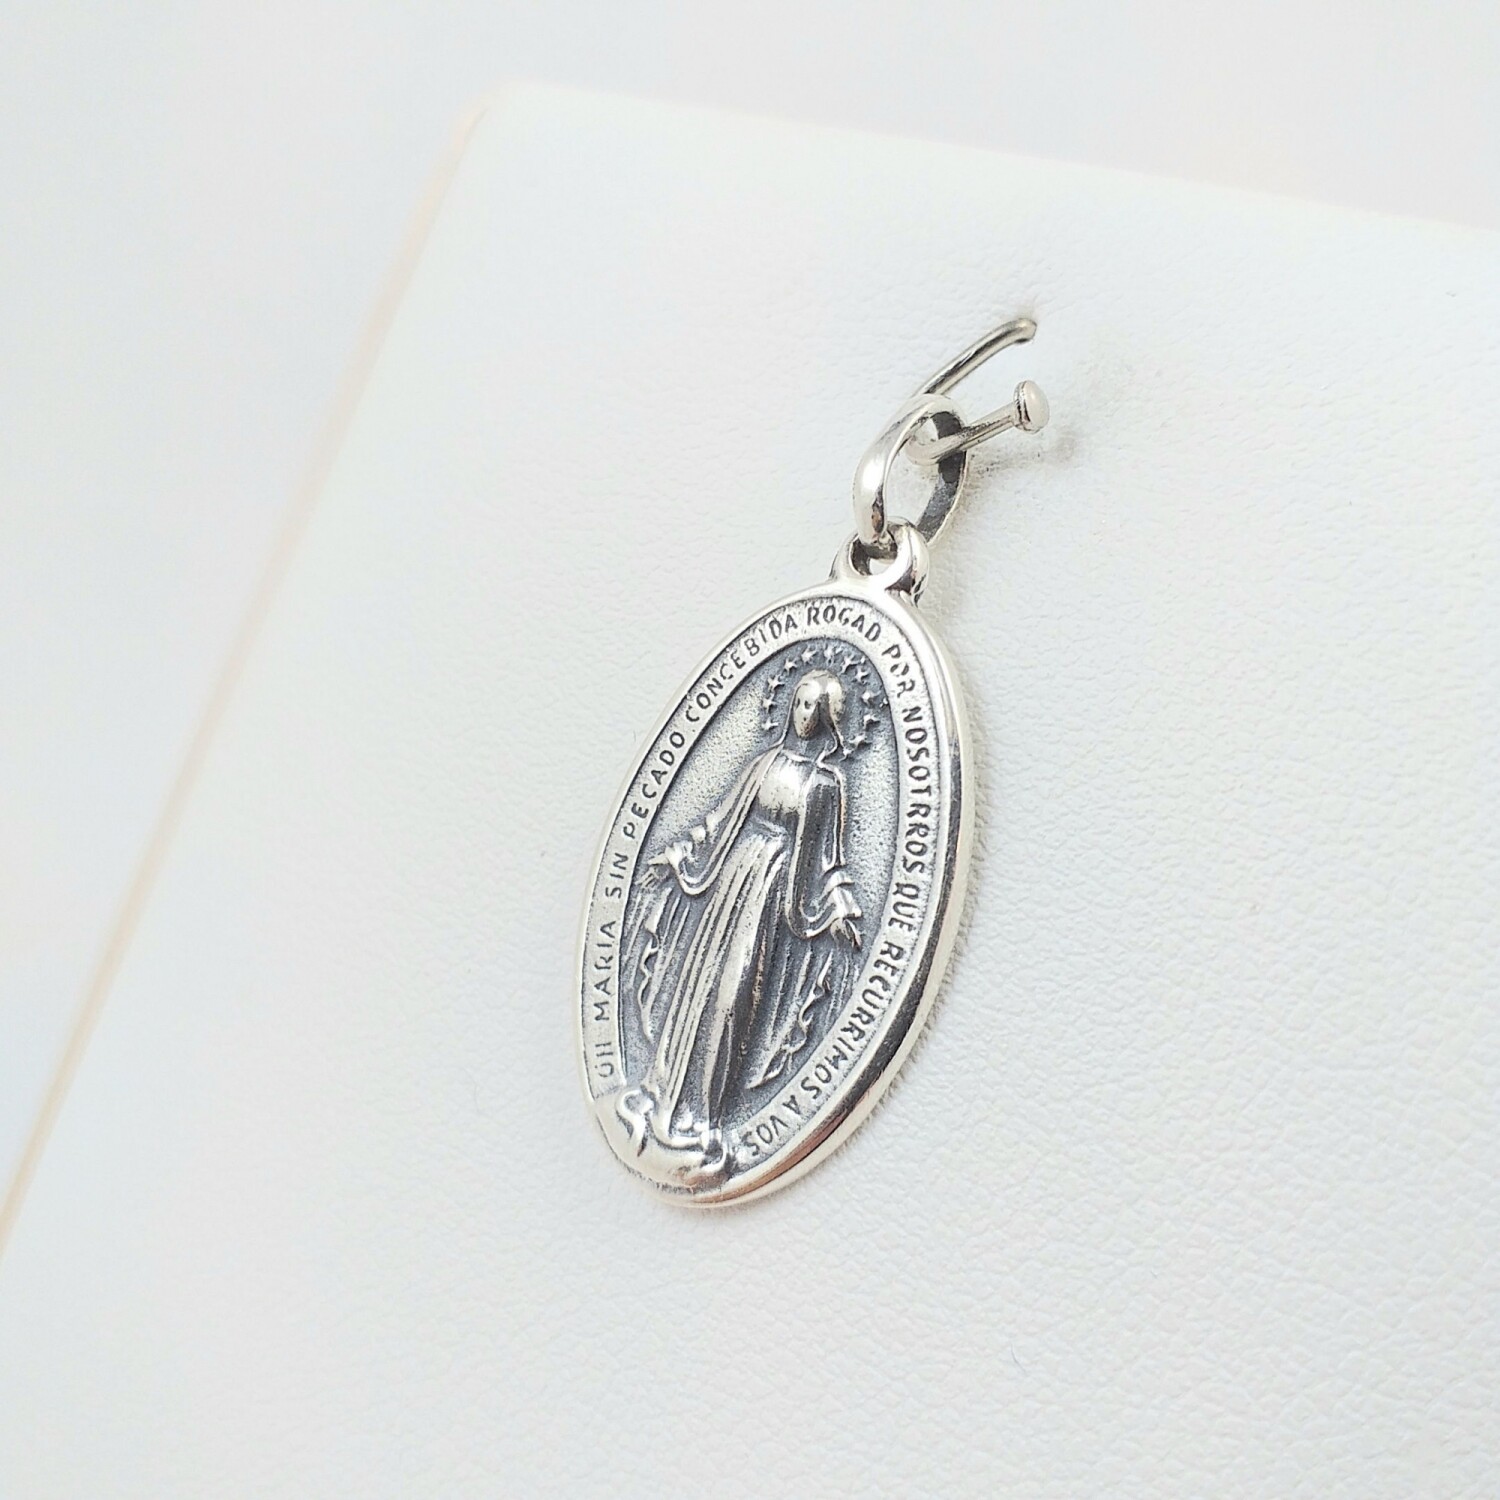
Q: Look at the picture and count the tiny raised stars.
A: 12